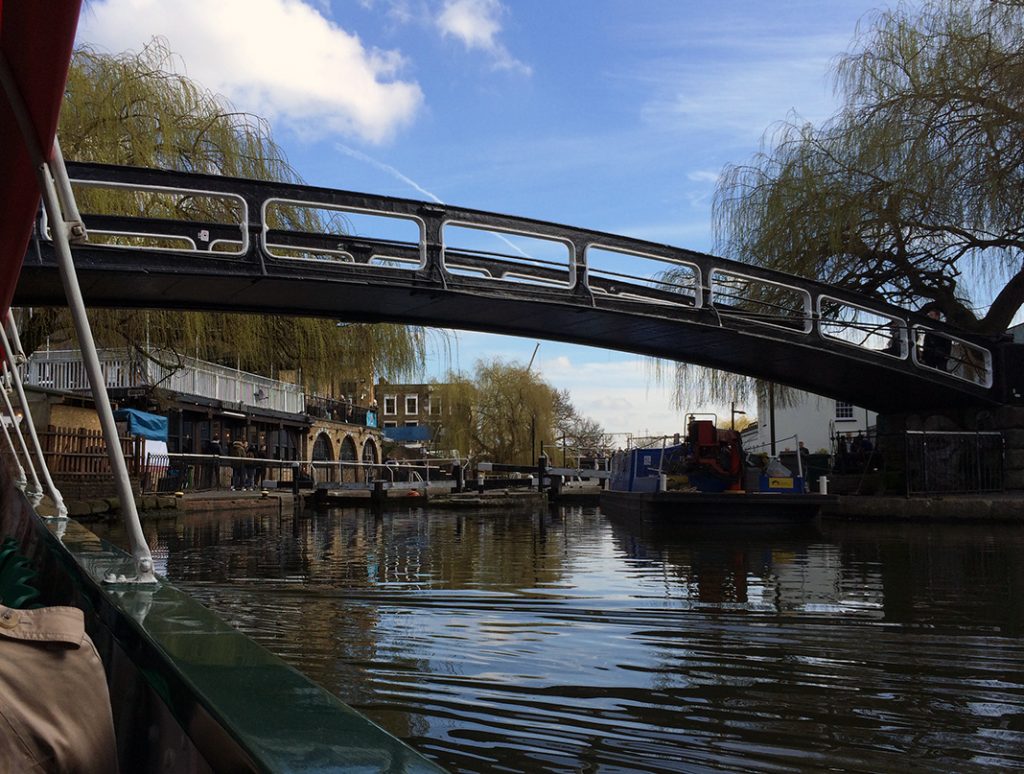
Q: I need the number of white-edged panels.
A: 7